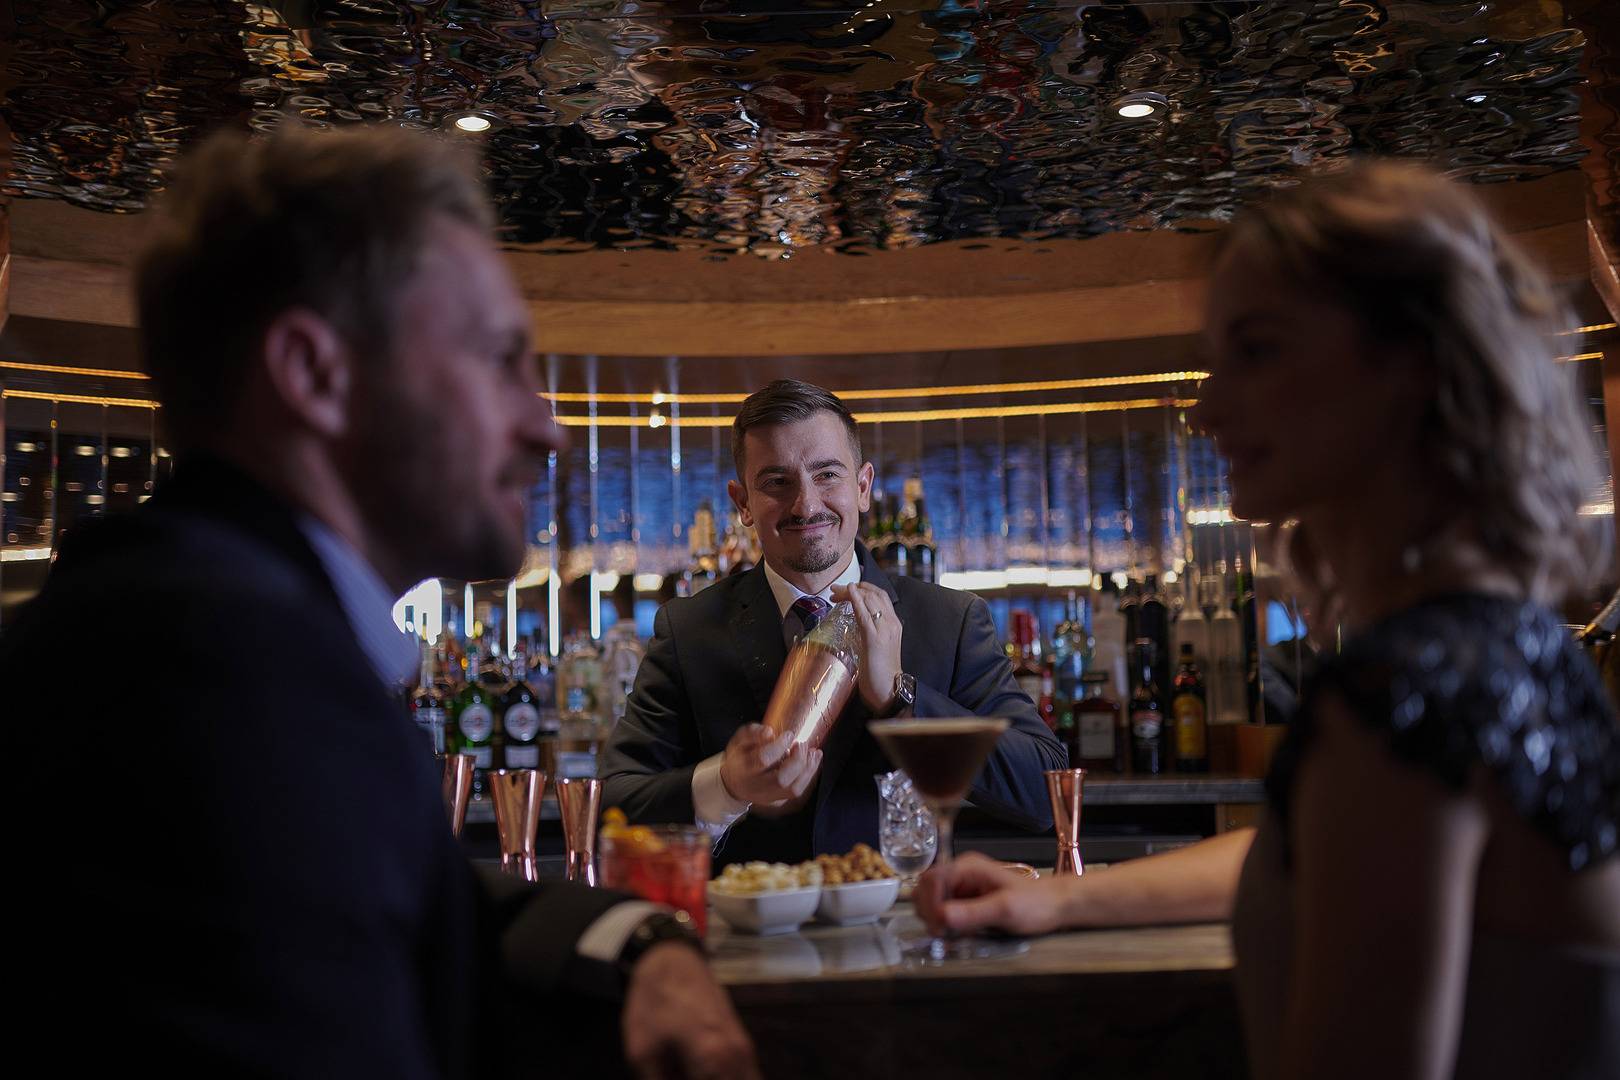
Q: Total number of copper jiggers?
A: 4